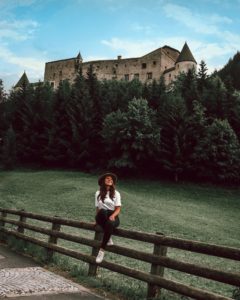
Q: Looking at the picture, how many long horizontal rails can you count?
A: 3